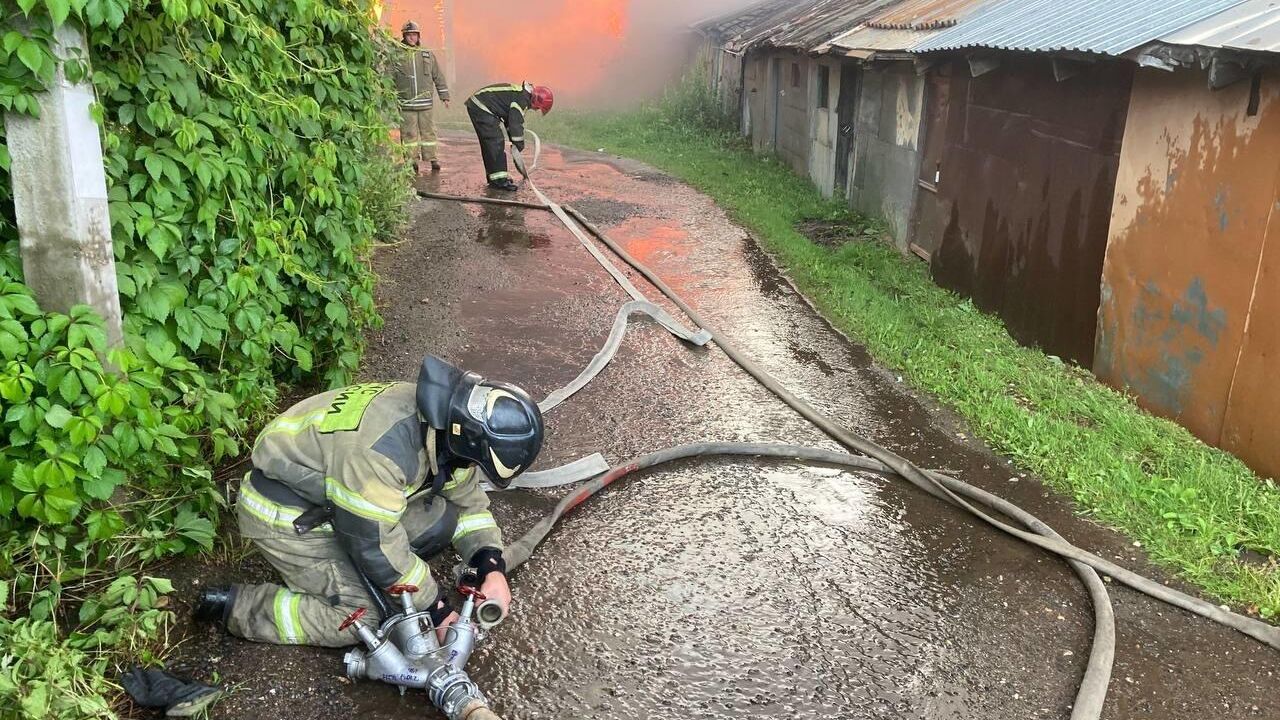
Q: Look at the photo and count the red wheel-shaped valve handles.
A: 3